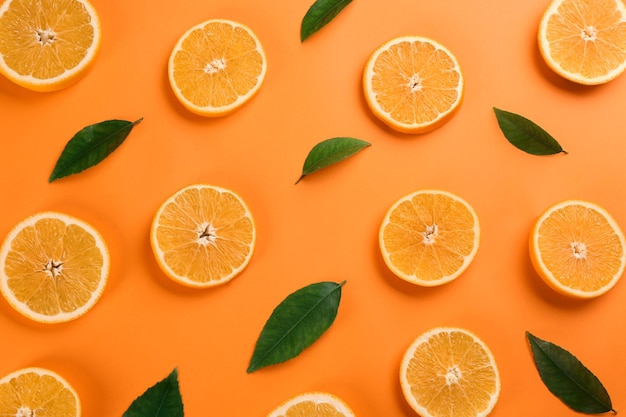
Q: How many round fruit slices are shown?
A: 11